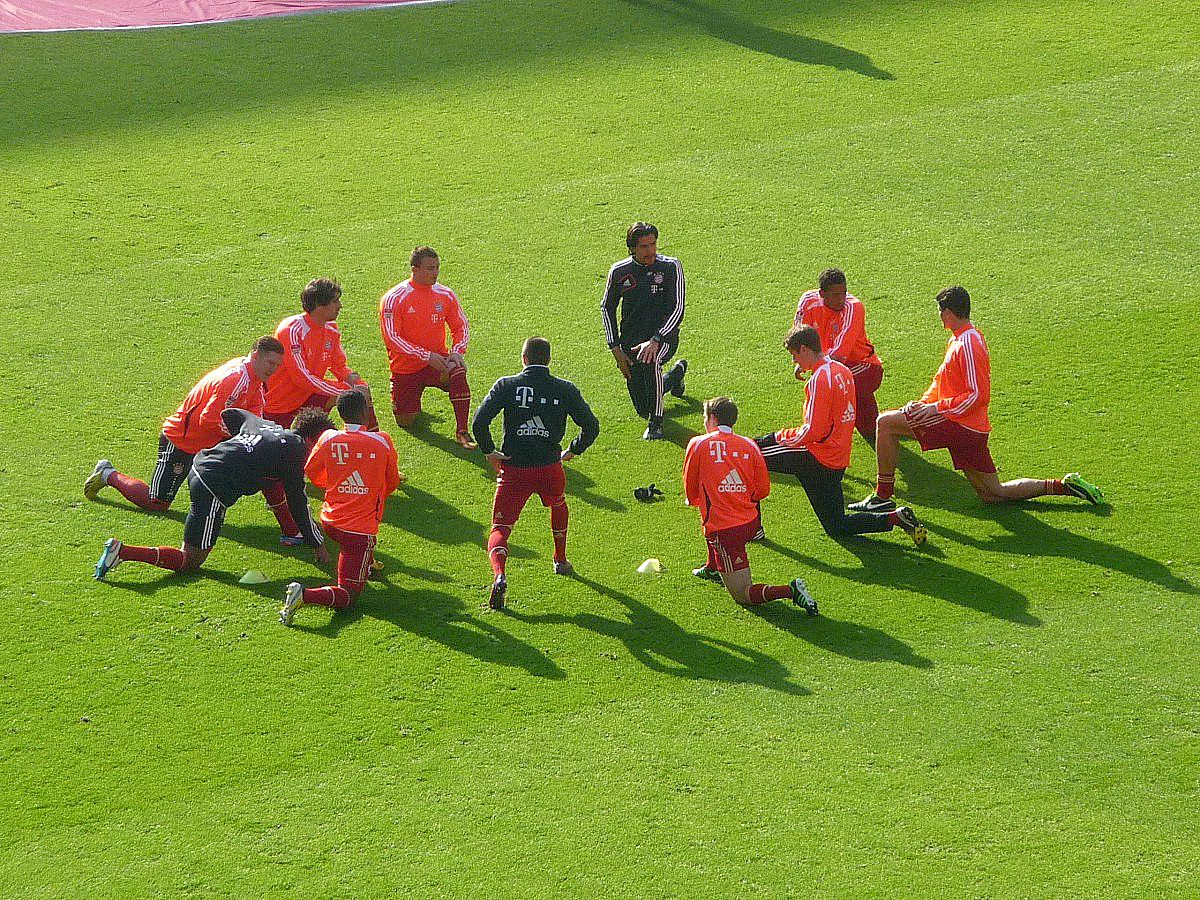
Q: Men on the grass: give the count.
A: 11